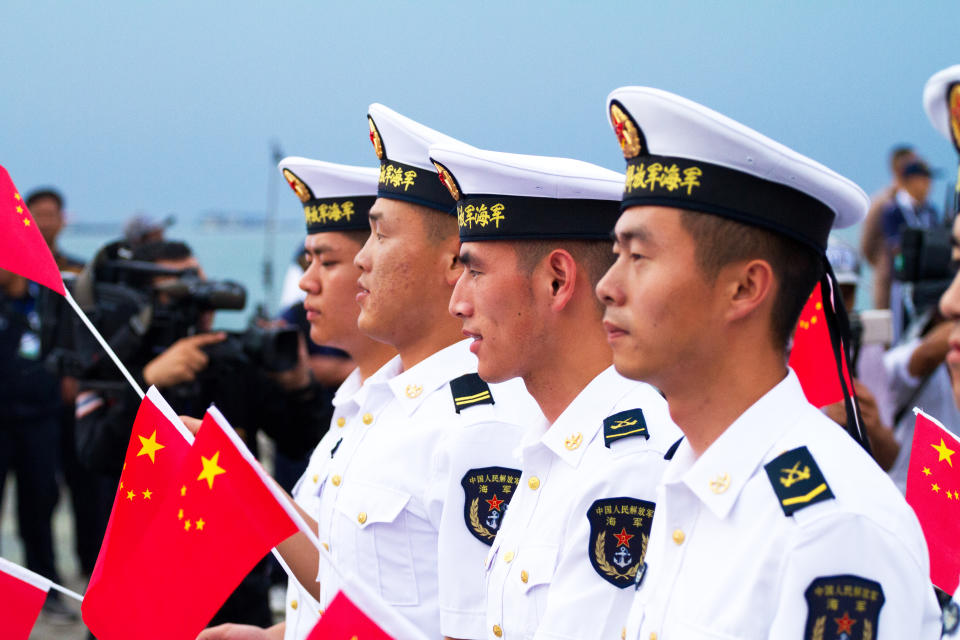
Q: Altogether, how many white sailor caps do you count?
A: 5